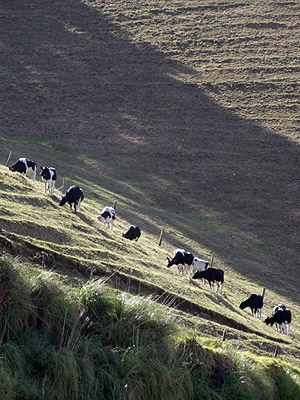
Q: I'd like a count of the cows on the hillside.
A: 11